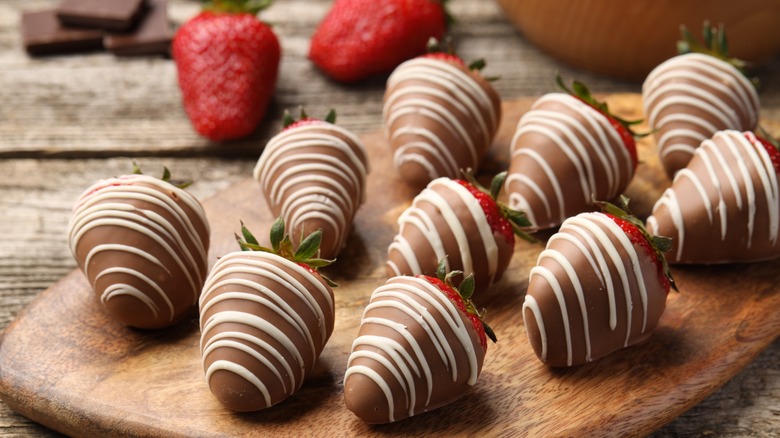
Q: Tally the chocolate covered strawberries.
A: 10